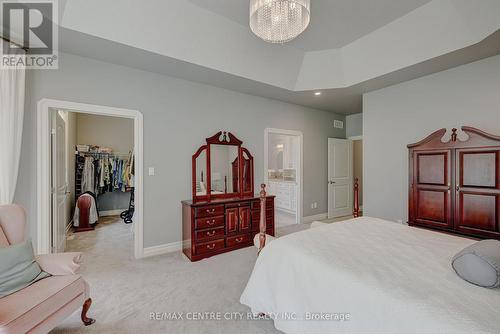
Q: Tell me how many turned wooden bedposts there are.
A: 2